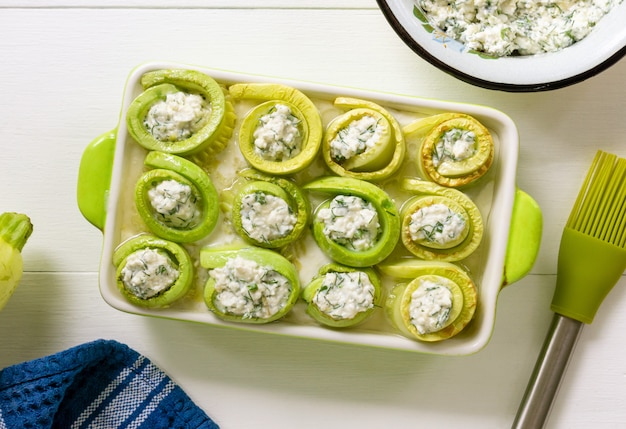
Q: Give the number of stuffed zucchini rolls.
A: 12